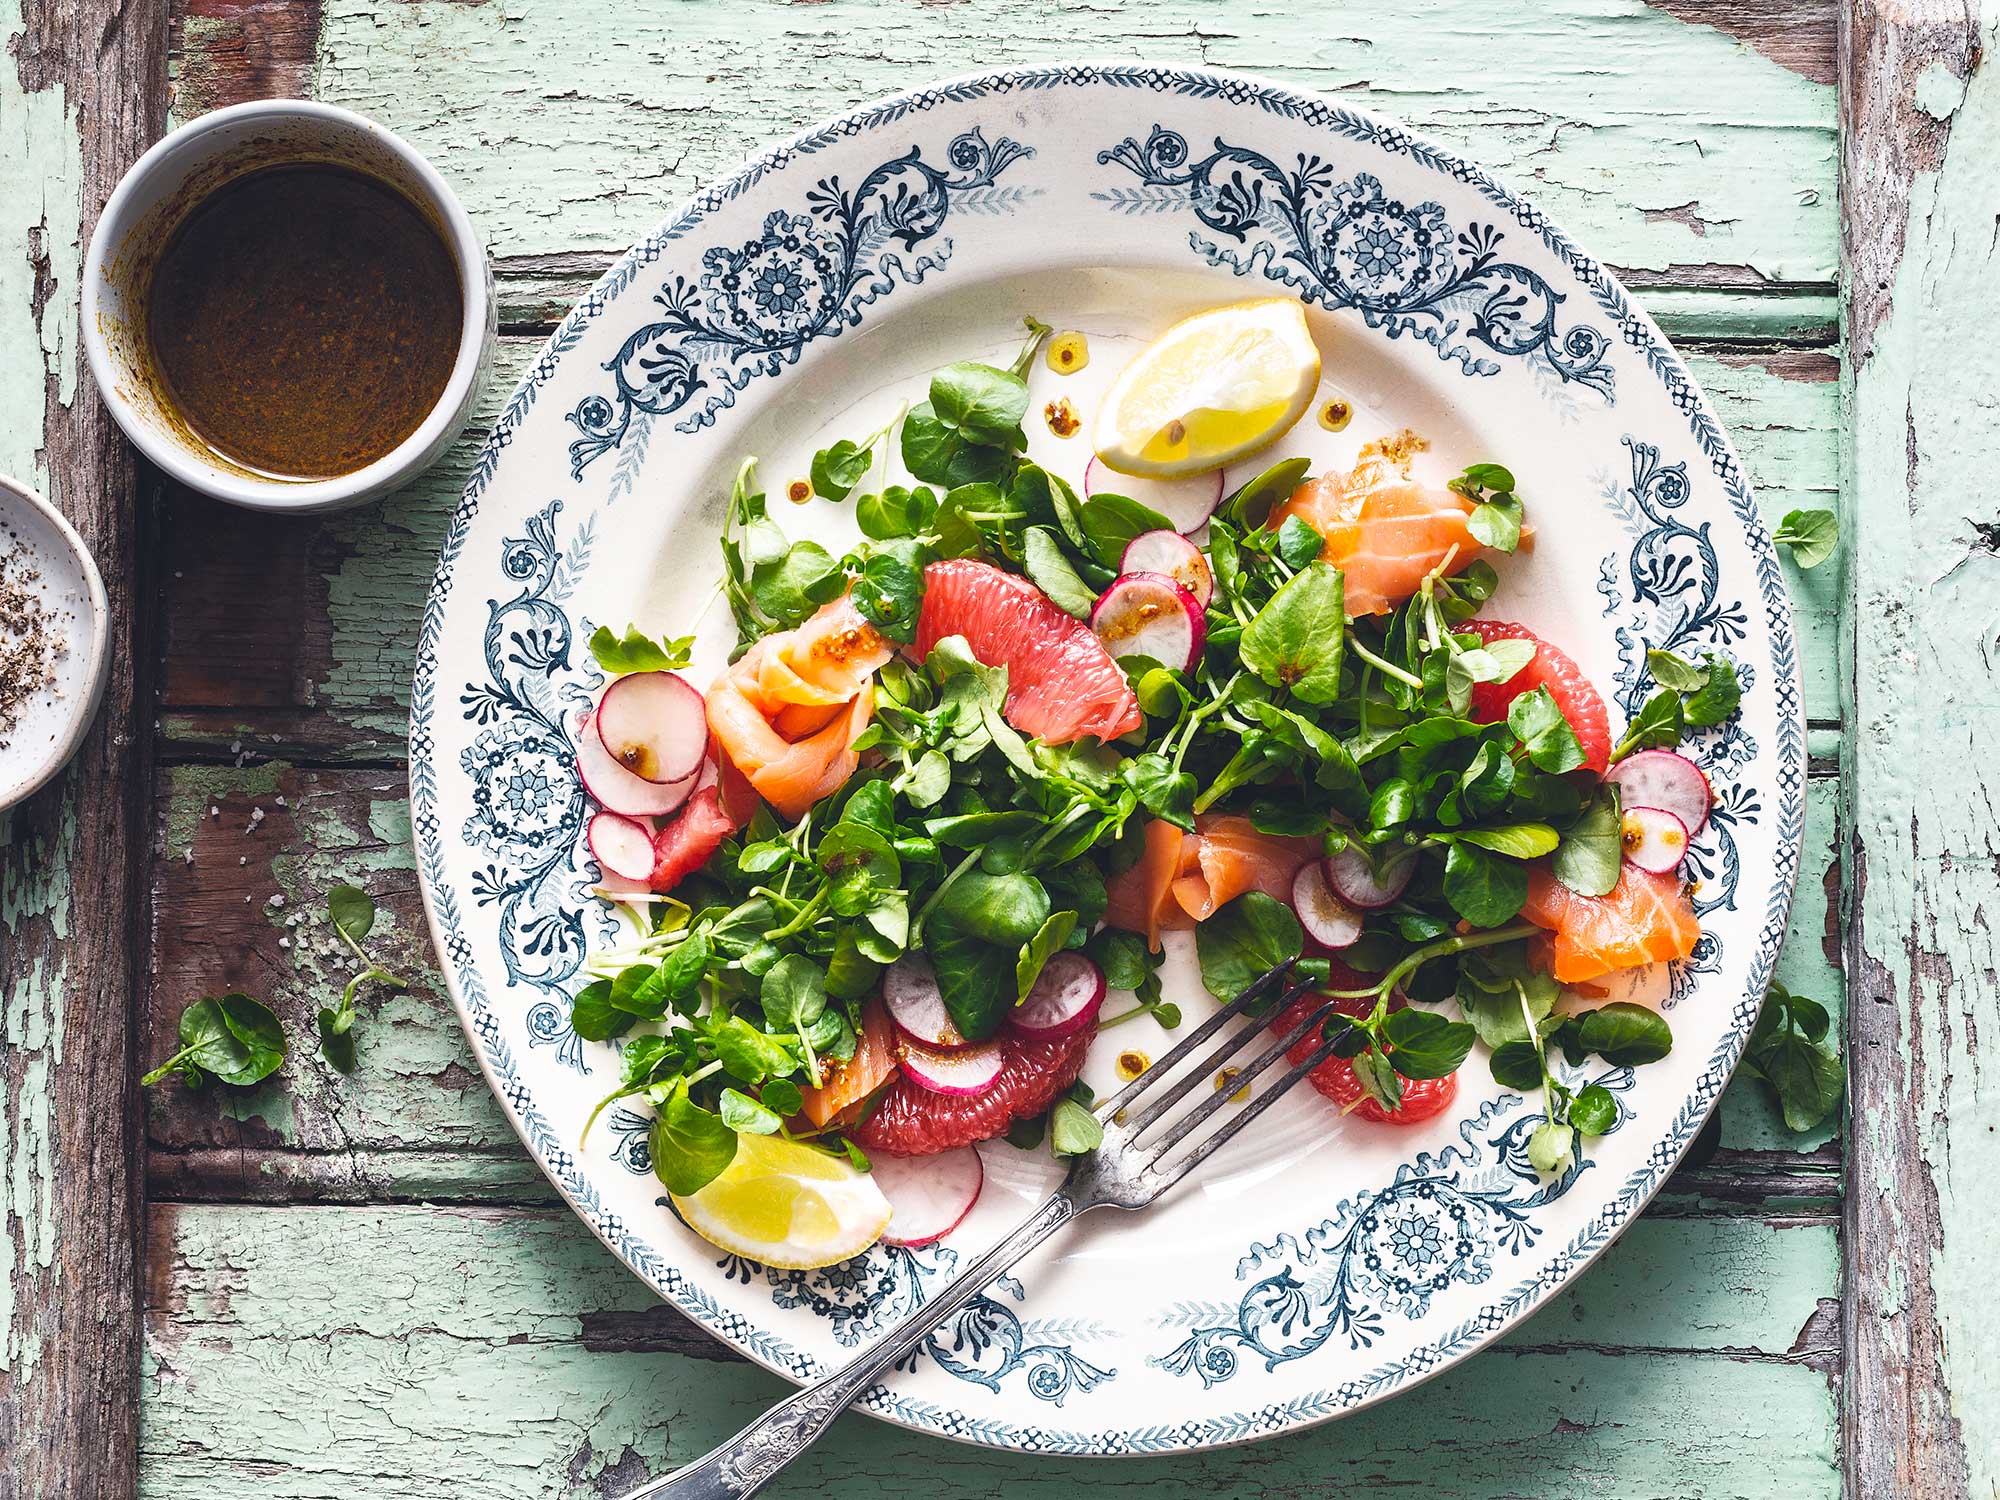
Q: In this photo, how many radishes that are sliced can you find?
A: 14